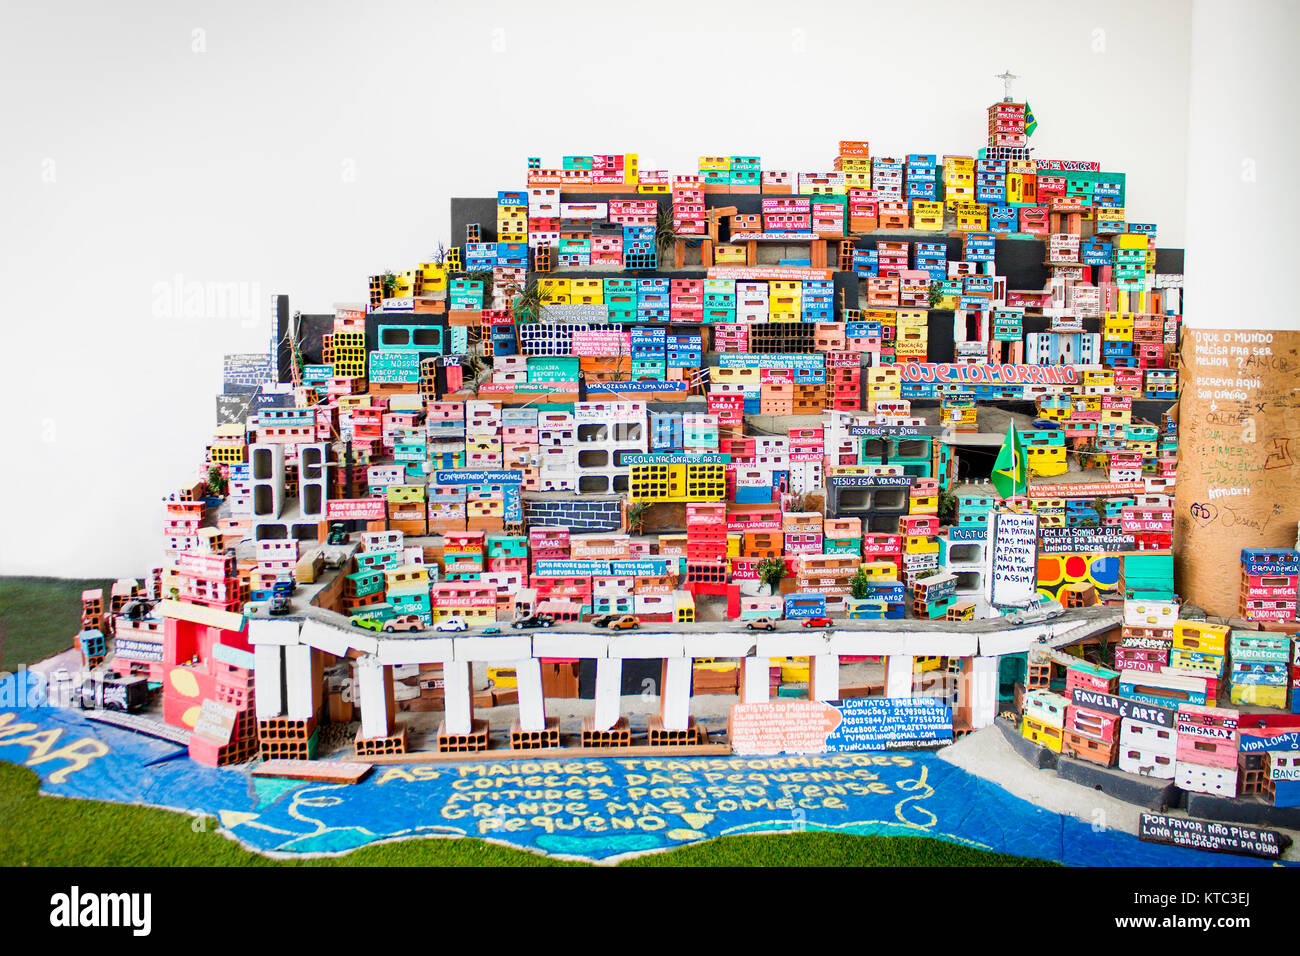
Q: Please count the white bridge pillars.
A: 11